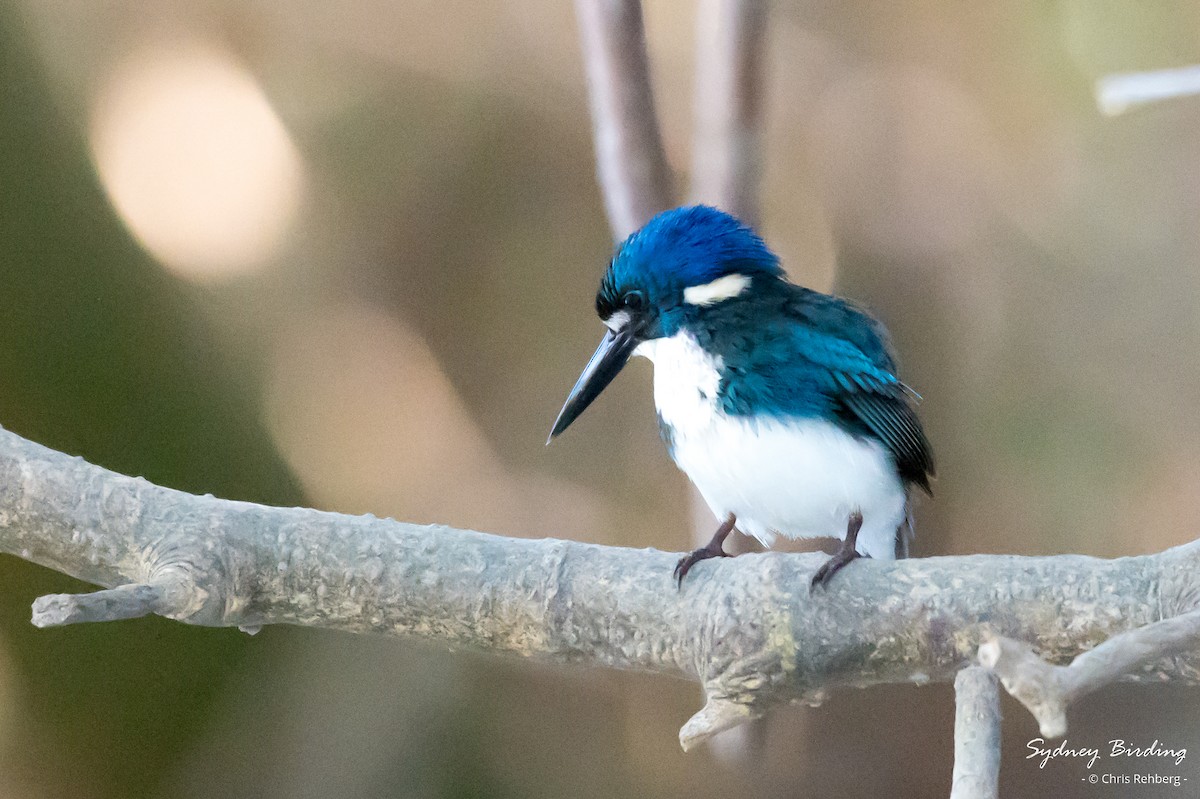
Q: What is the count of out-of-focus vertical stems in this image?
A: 2